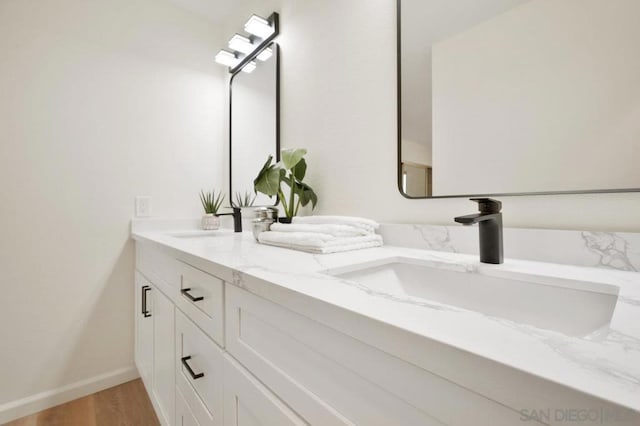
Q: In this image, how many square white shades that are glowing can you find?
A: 3